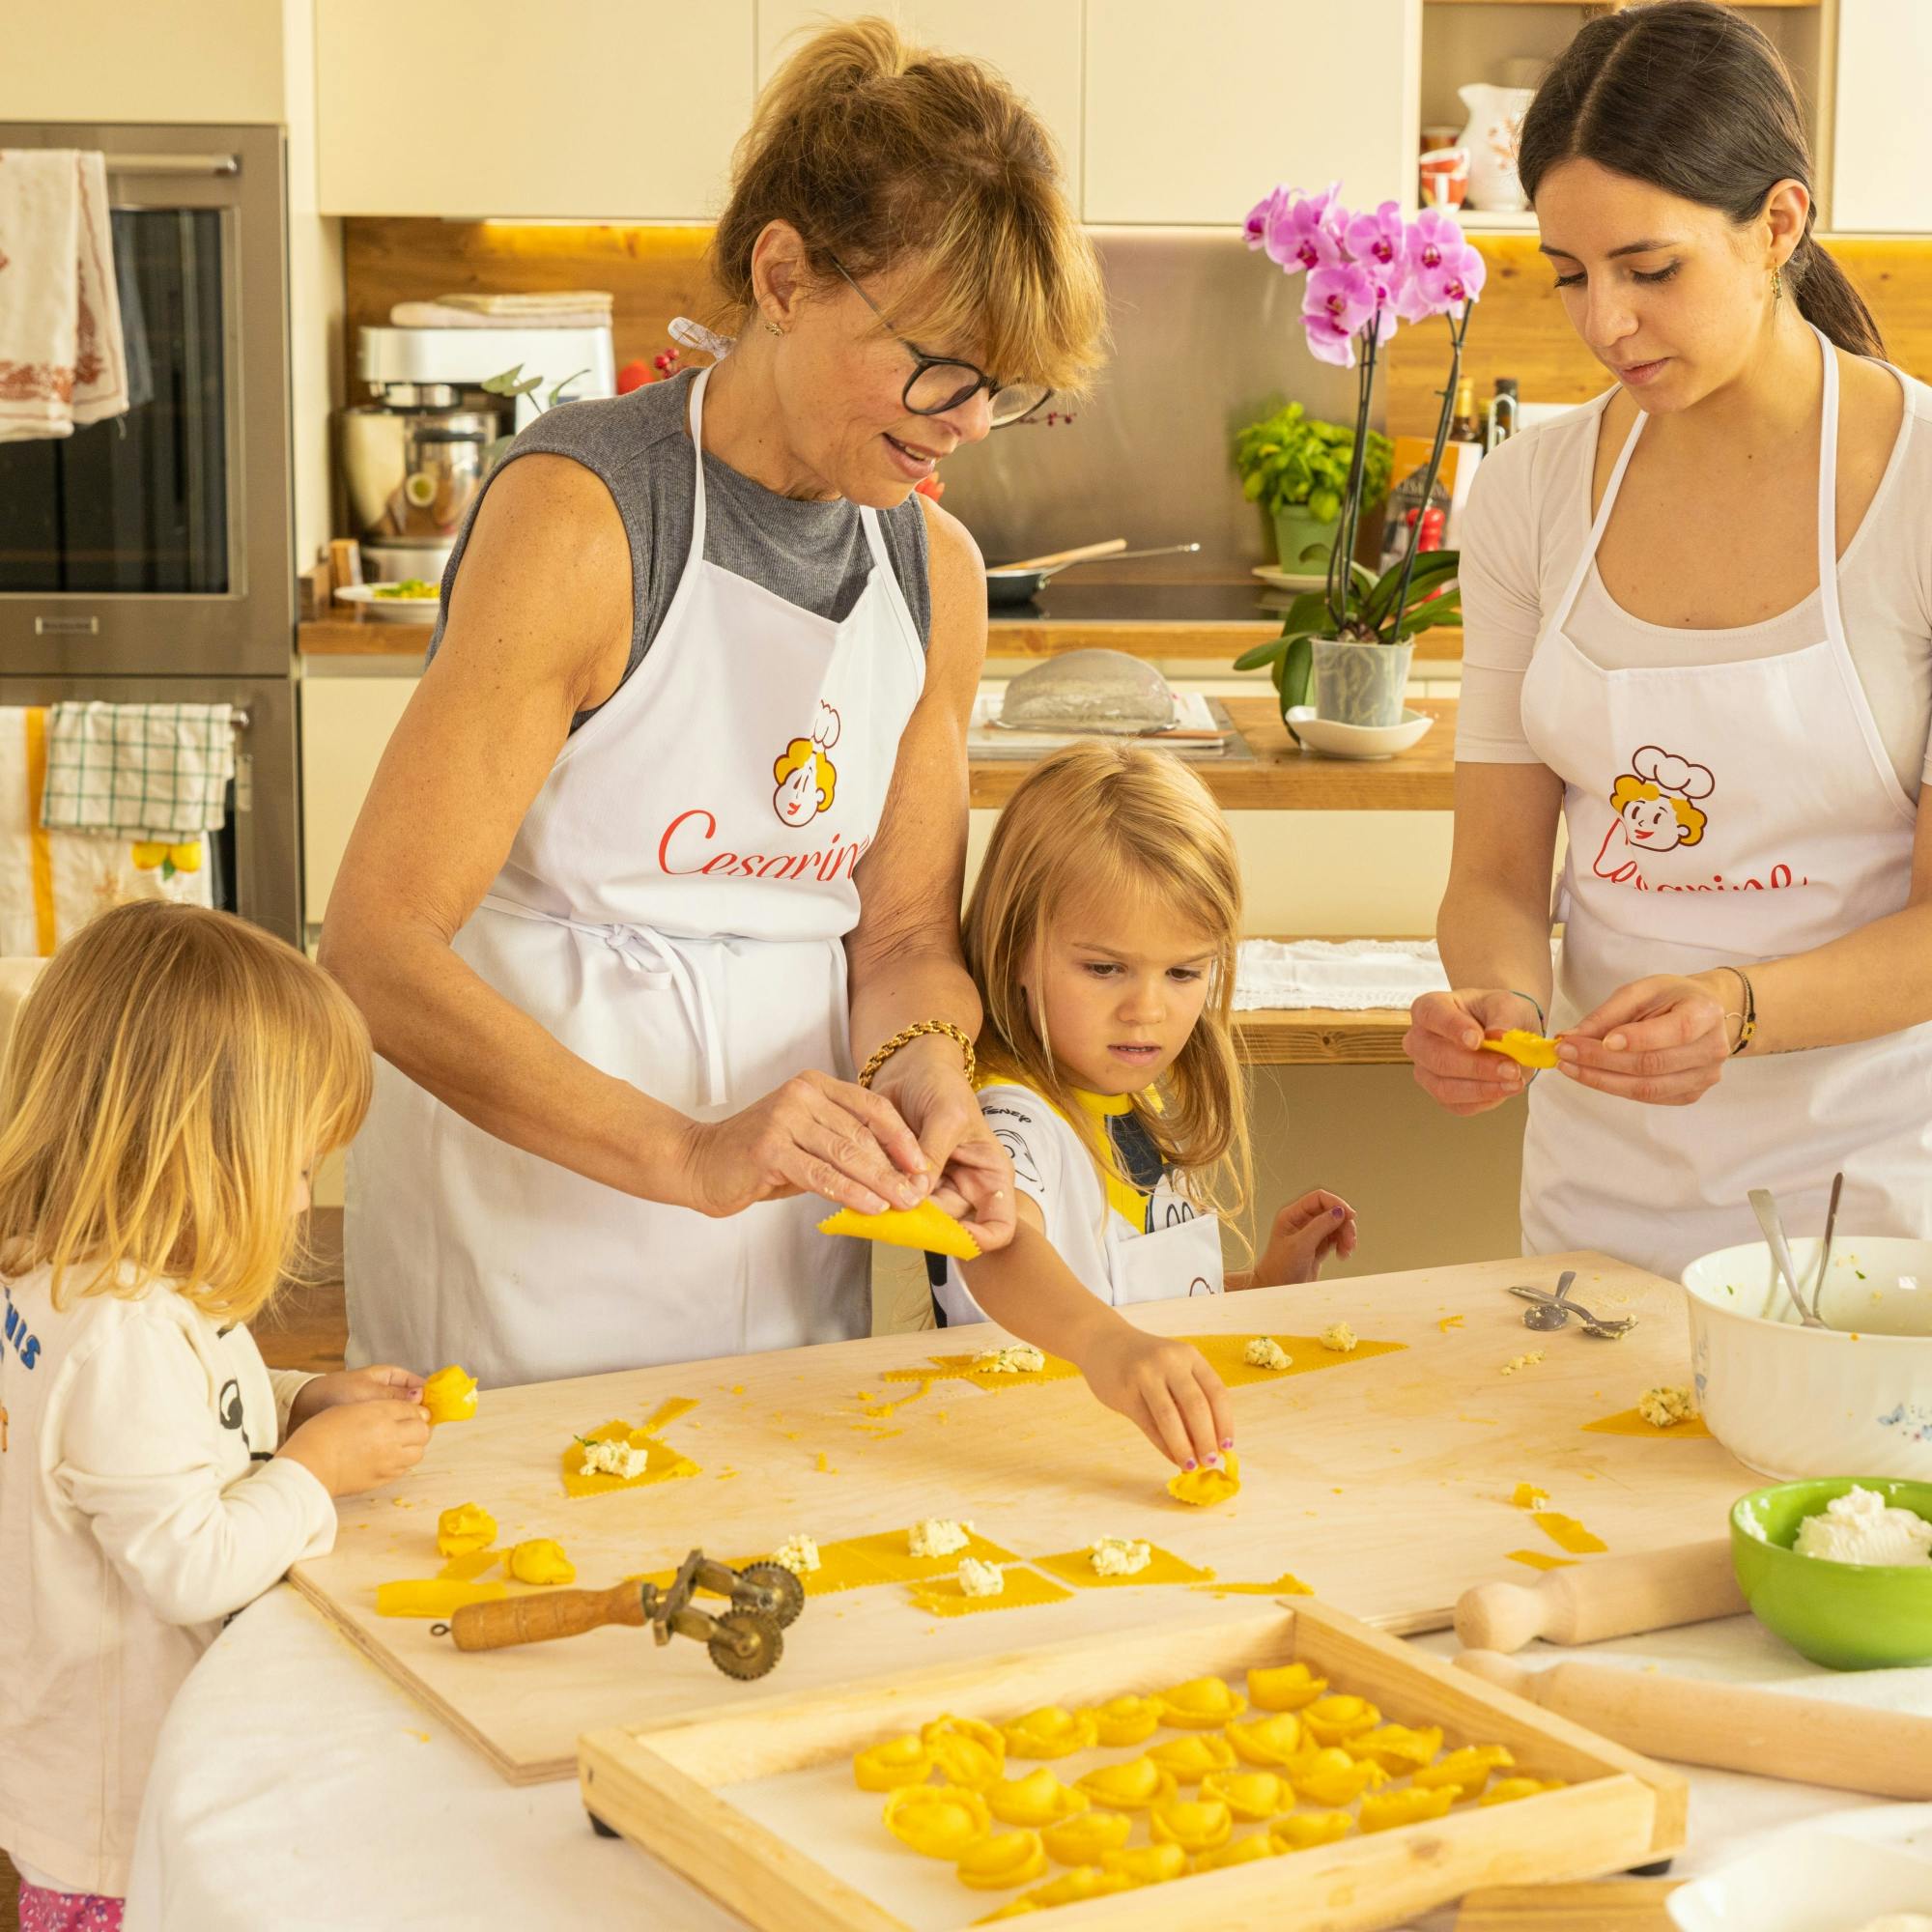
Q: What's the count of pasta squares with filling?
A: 9